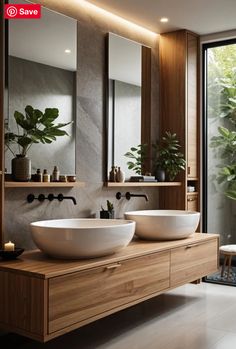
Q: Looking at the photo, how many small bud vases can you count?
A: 2